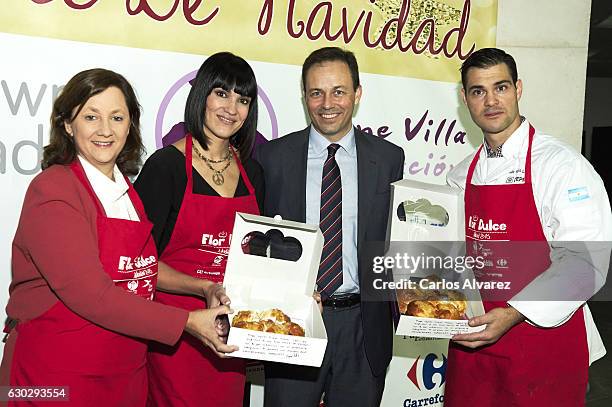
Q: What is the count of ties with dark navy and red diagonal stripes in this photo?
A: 1